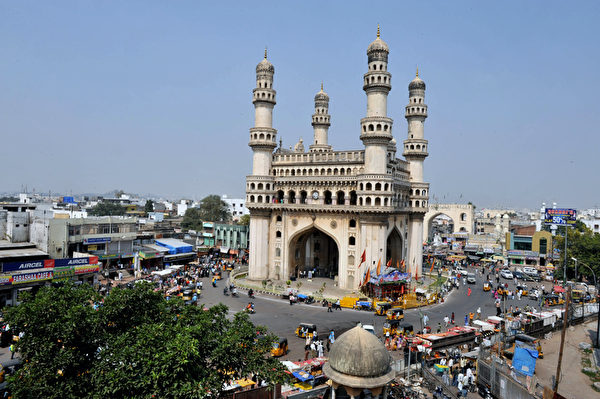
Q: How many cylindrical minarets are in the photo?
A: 4